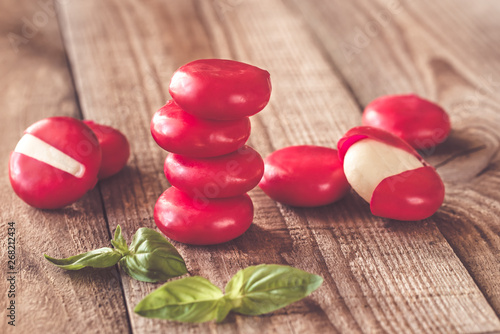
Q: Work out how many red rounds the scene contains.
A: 9